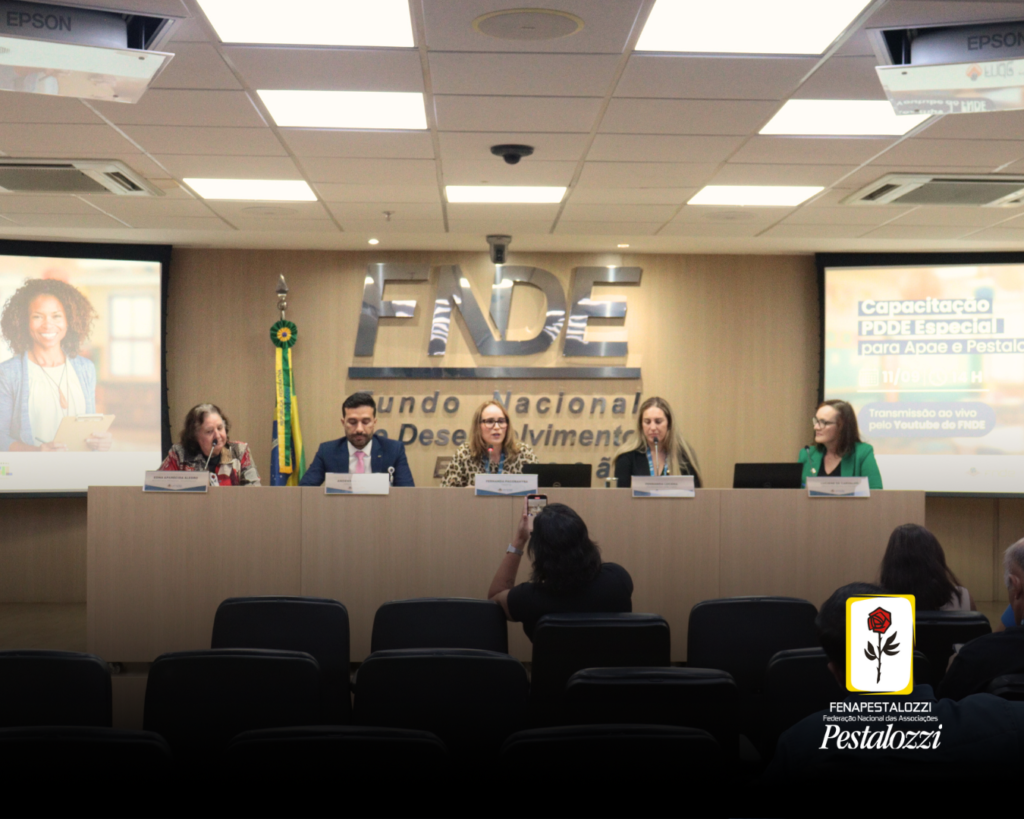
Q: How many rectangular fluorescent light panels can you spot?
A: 7